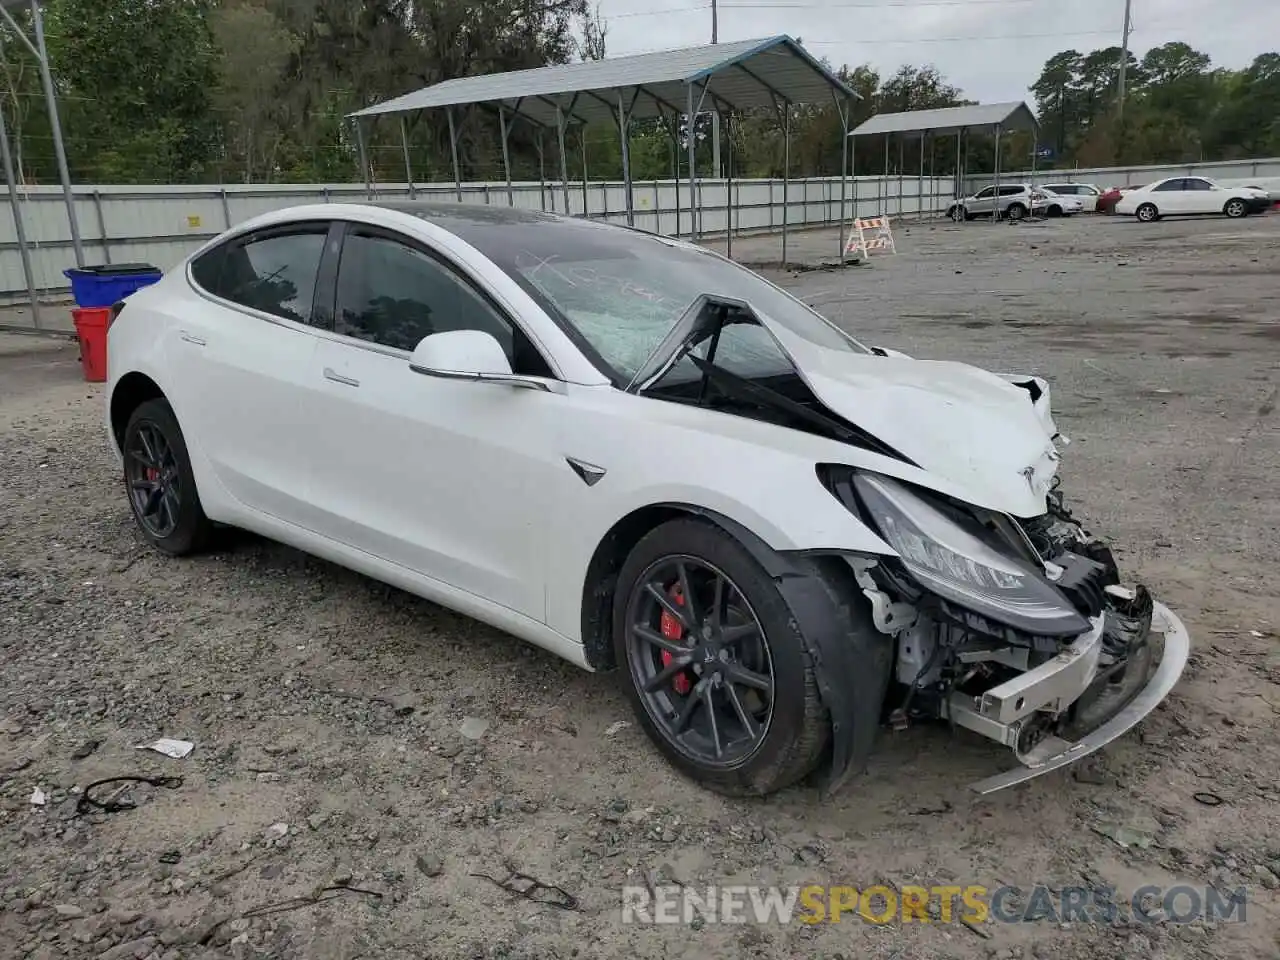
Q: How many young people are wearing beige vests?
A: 0